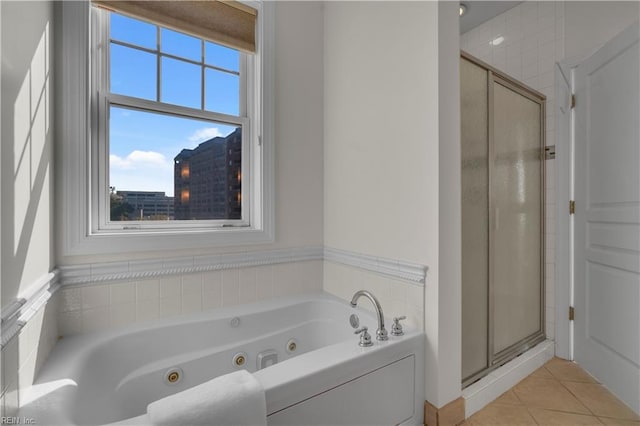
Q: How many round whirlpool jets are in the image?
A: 3